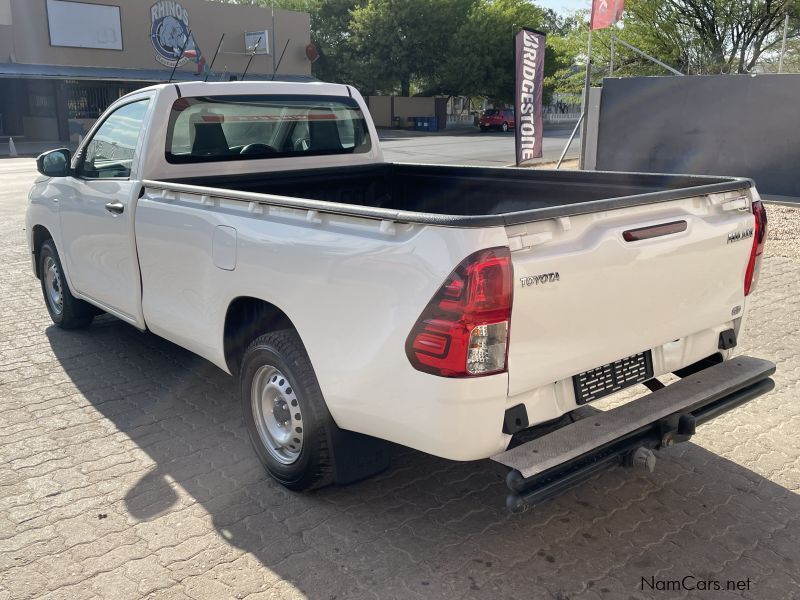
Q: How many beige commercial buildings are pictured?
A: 1